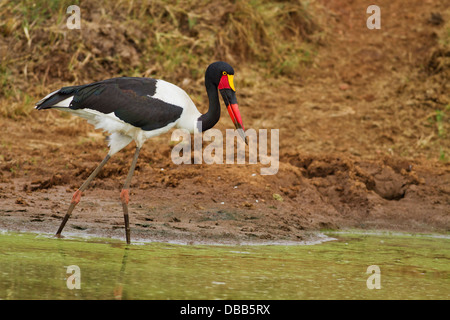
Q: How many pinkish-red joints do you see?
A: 2